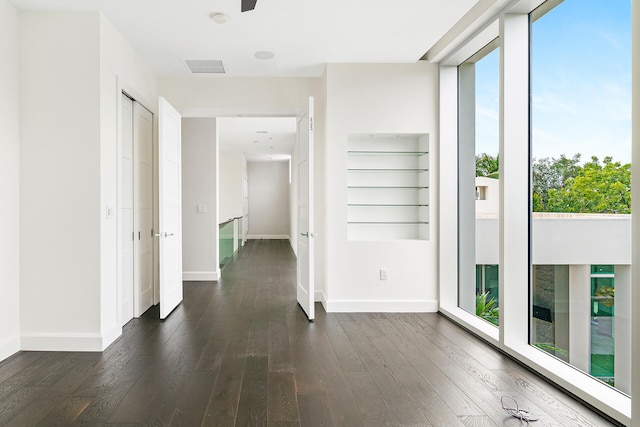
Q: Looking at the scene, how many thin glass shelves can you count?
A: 5